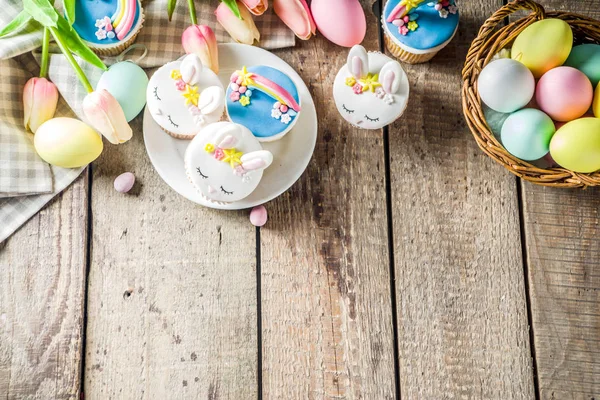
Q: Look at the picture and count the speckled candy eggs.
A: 2